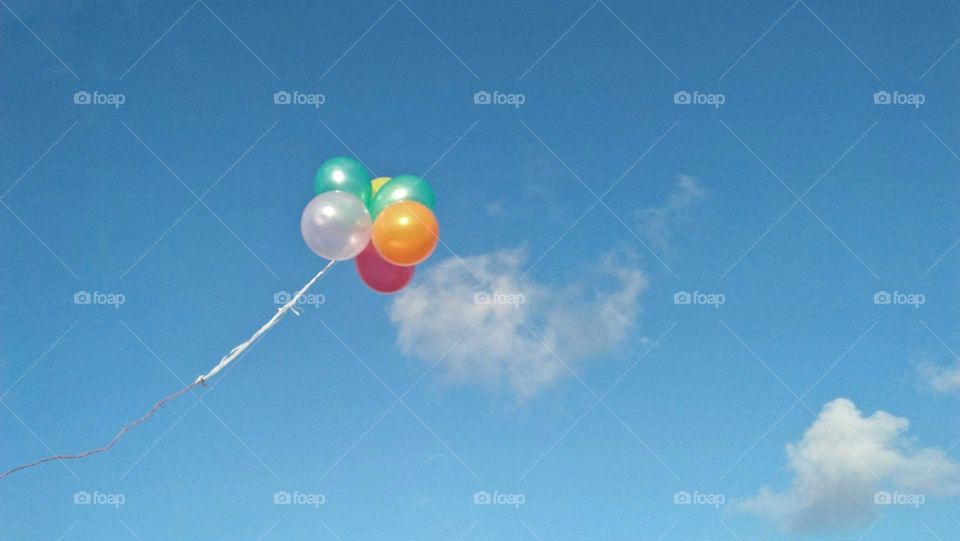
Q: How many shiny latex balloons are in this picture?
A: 6